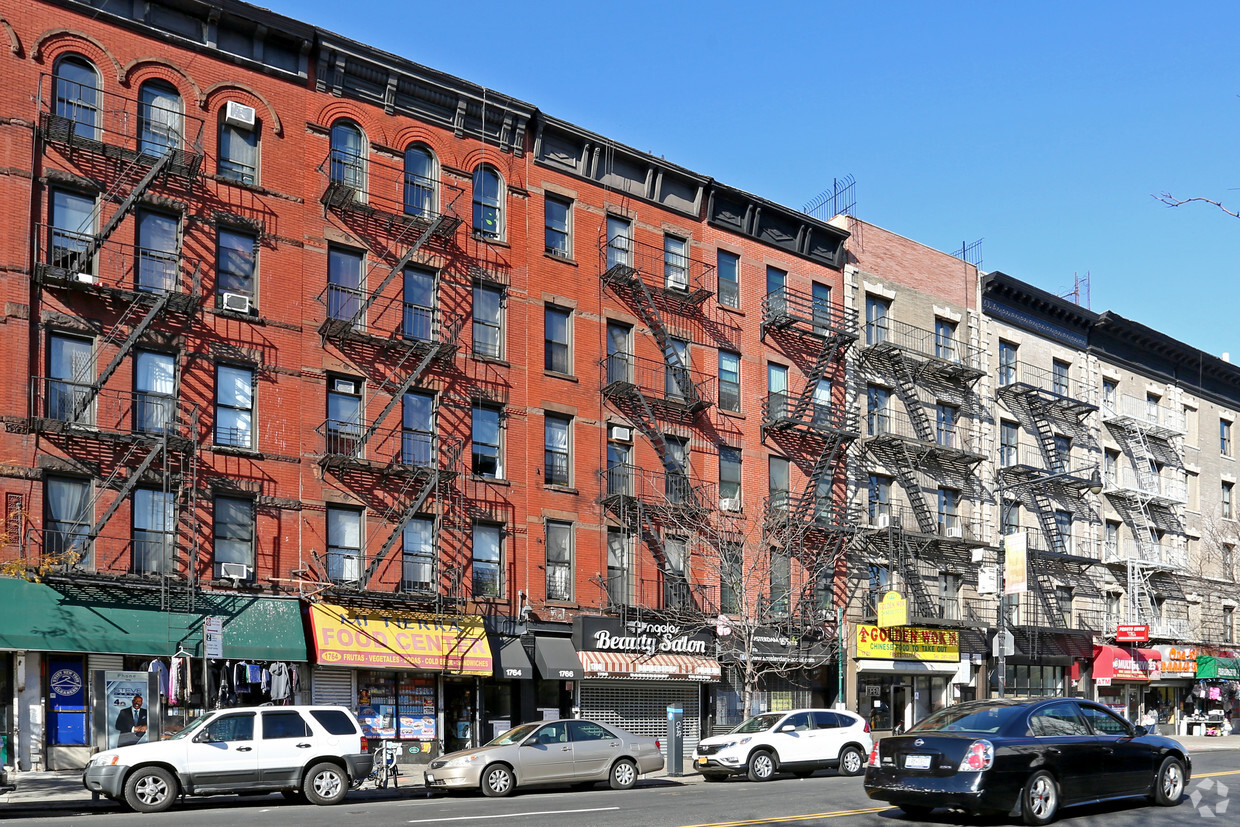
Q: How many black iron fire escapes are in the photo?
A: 6